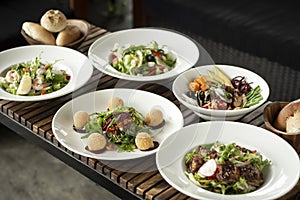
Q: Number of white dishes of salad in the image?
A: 5